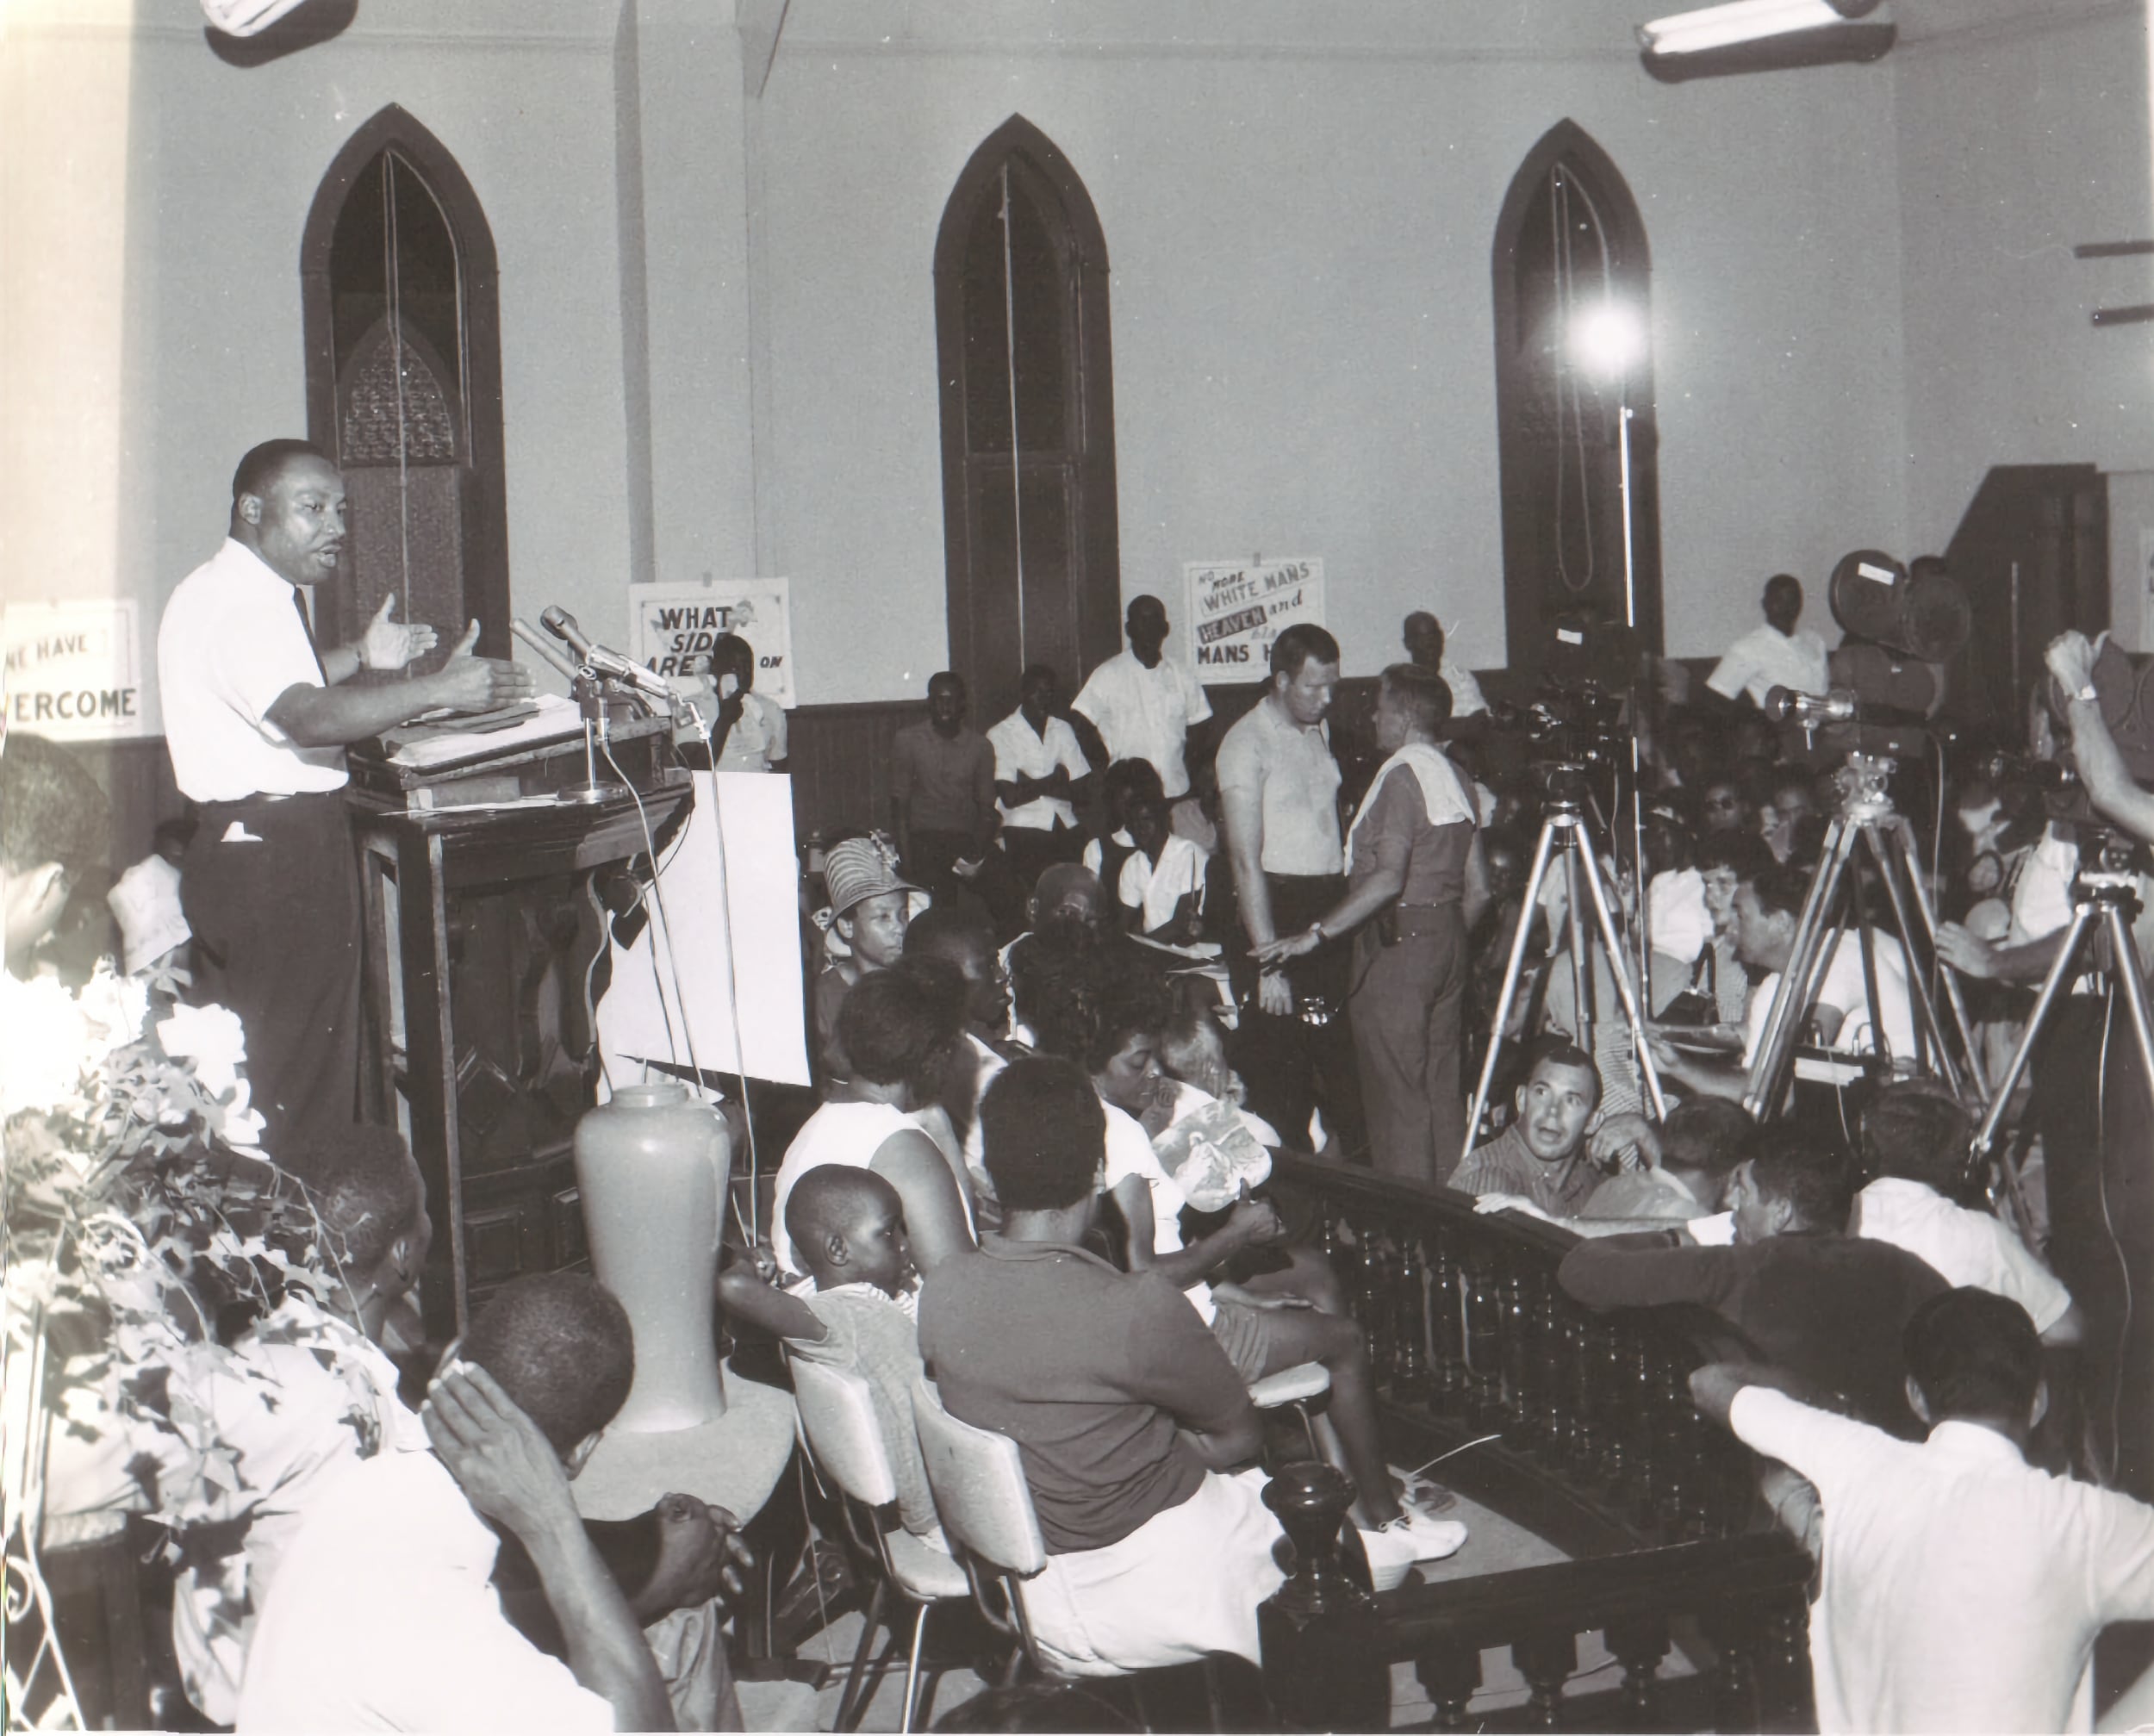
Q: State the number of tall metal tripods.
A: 3